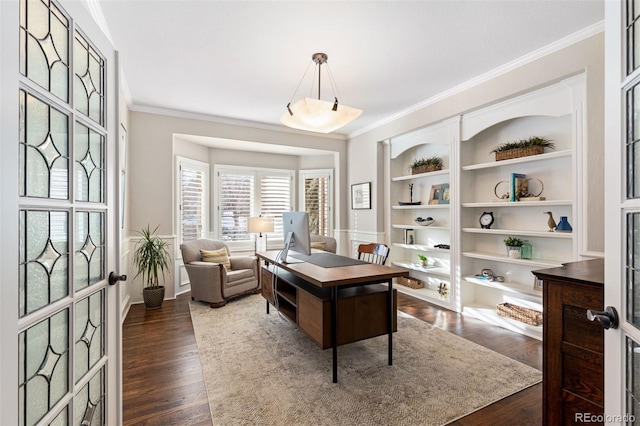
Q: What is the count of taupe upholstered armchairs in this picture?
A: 2